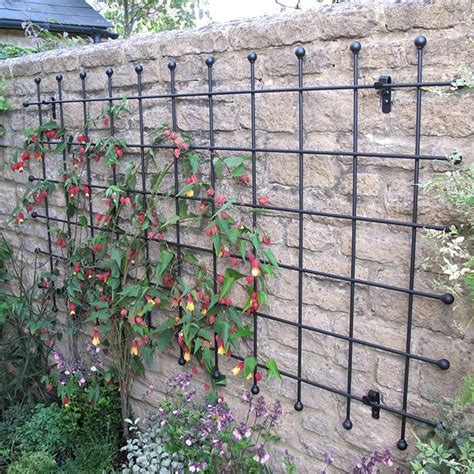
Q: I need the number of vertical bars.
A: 11